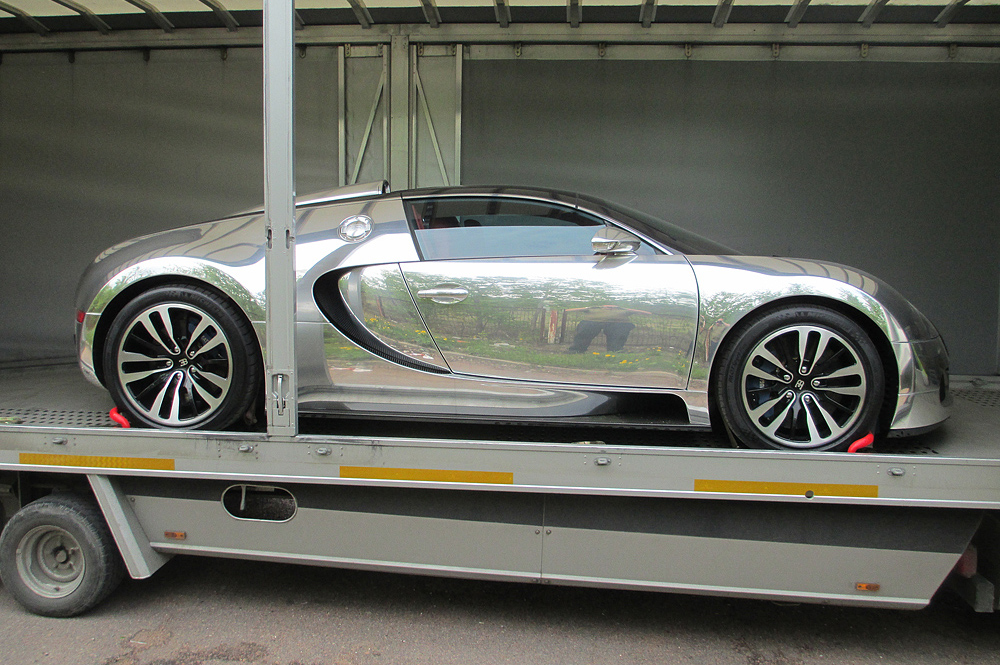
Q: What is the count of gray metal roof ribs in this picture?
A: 14